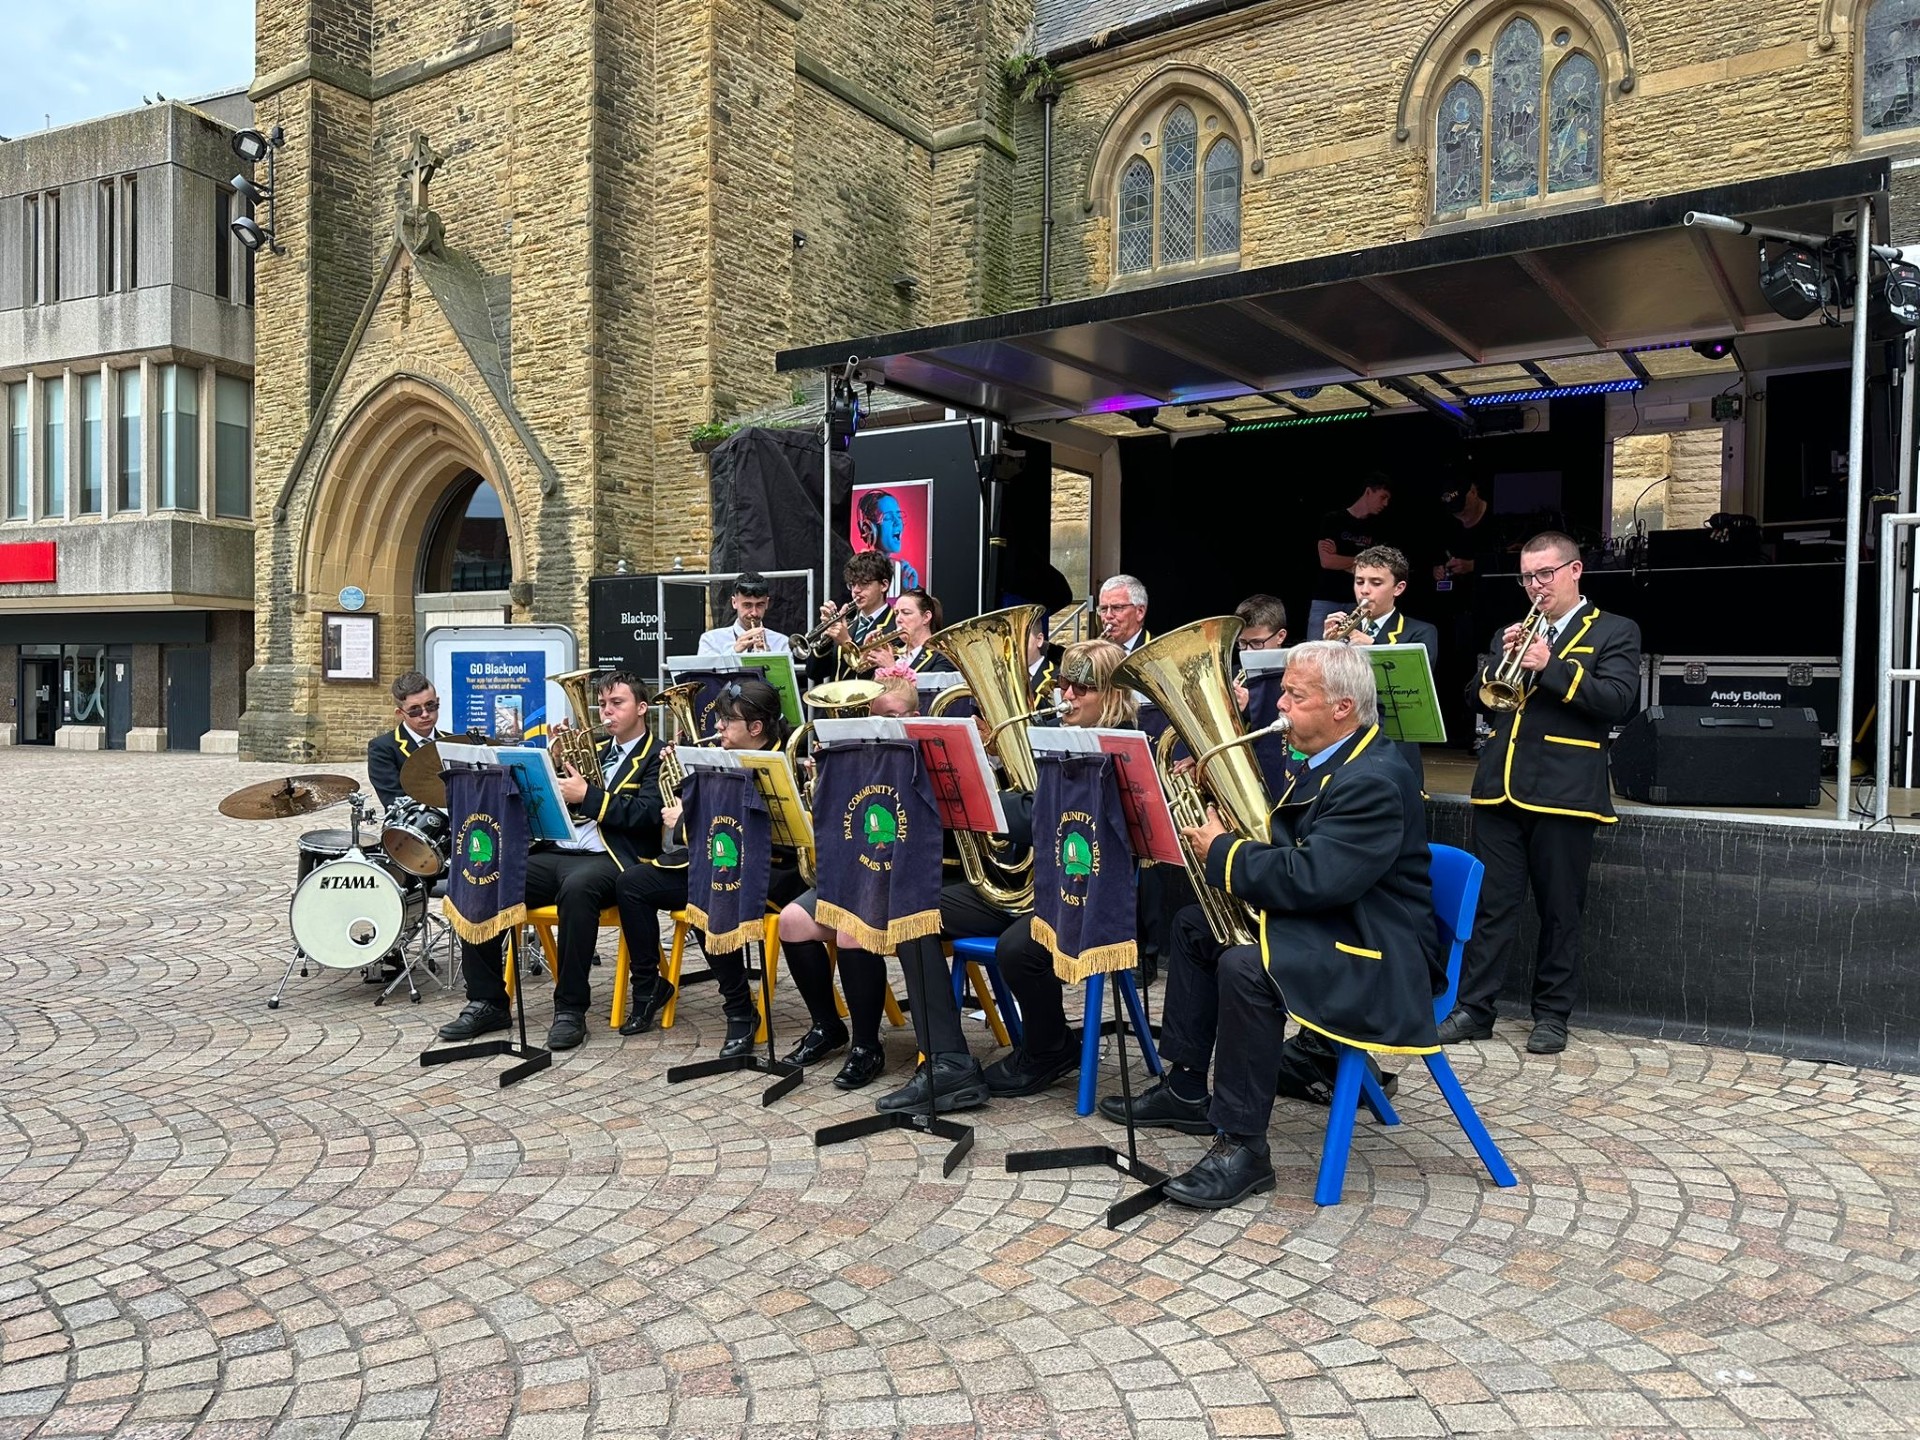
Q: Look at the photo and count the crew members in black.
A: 2